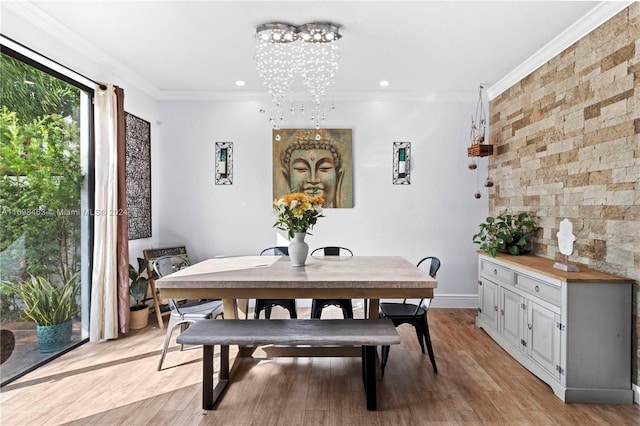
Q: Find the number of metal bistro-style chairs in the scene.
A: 4